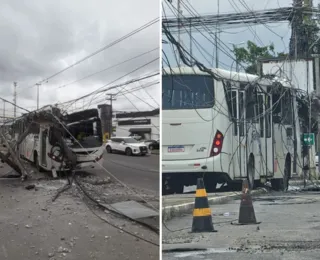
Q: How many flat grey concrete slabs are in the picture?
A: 1